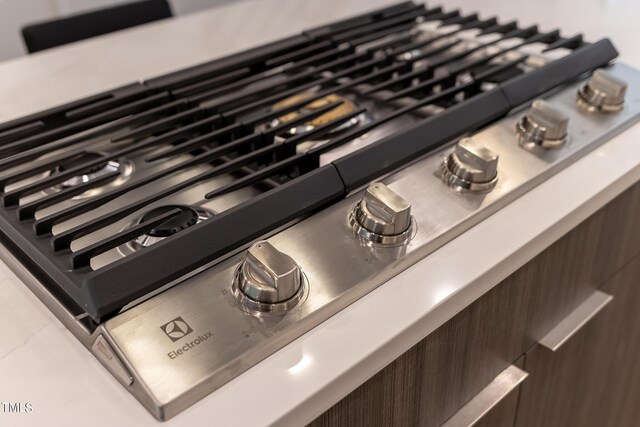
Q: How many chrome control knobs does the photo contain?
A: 5